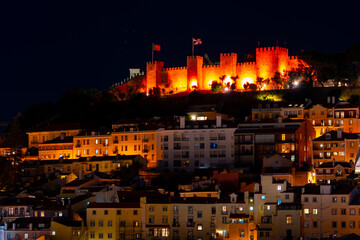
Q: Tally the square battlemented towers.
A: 4